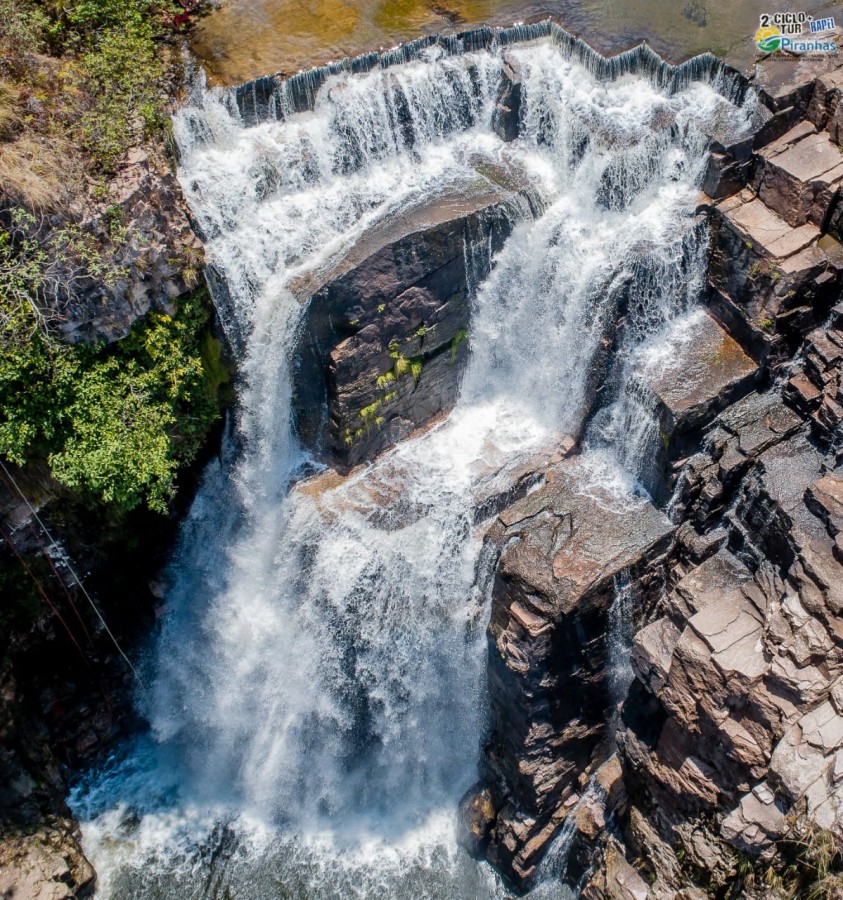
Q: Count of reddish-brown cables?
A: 2